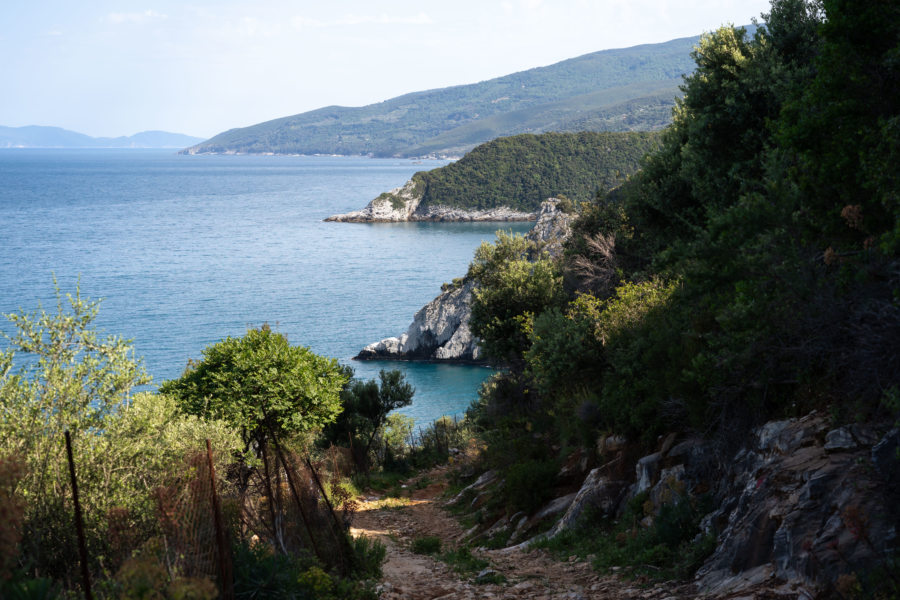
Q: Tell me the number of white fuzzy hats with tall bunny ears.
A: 0